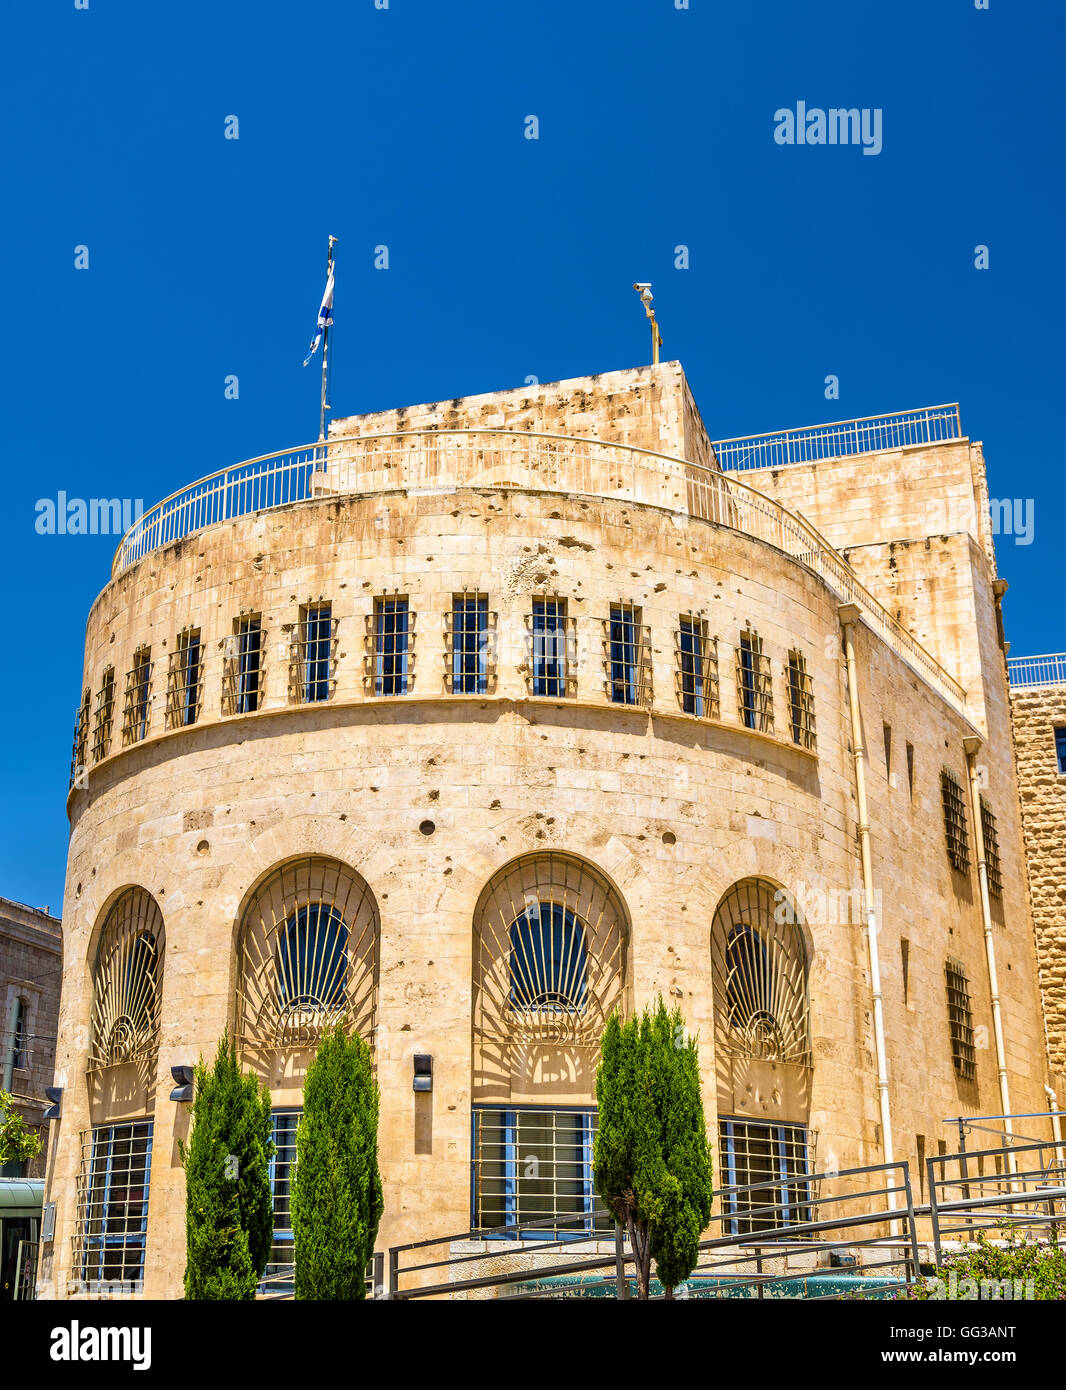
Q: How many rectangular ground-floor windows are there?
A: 4